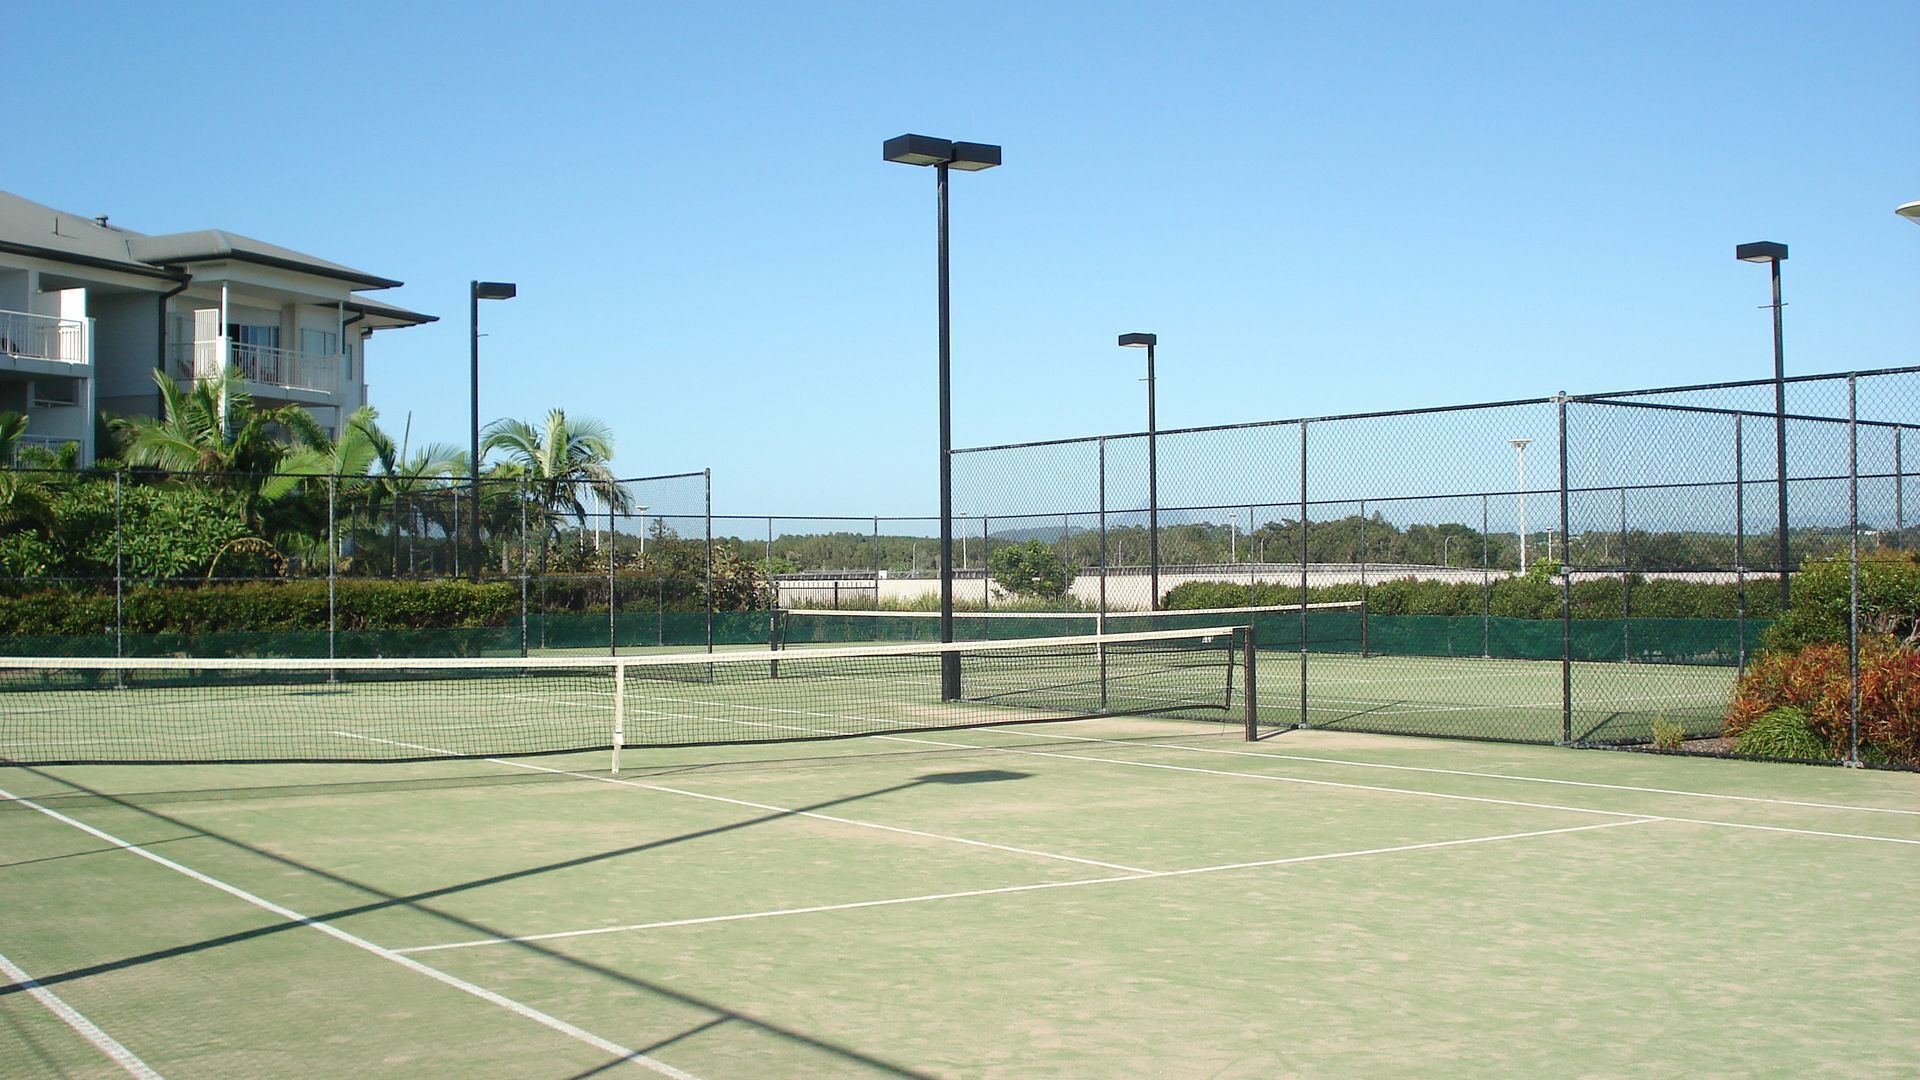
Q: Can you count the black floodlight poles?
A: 4